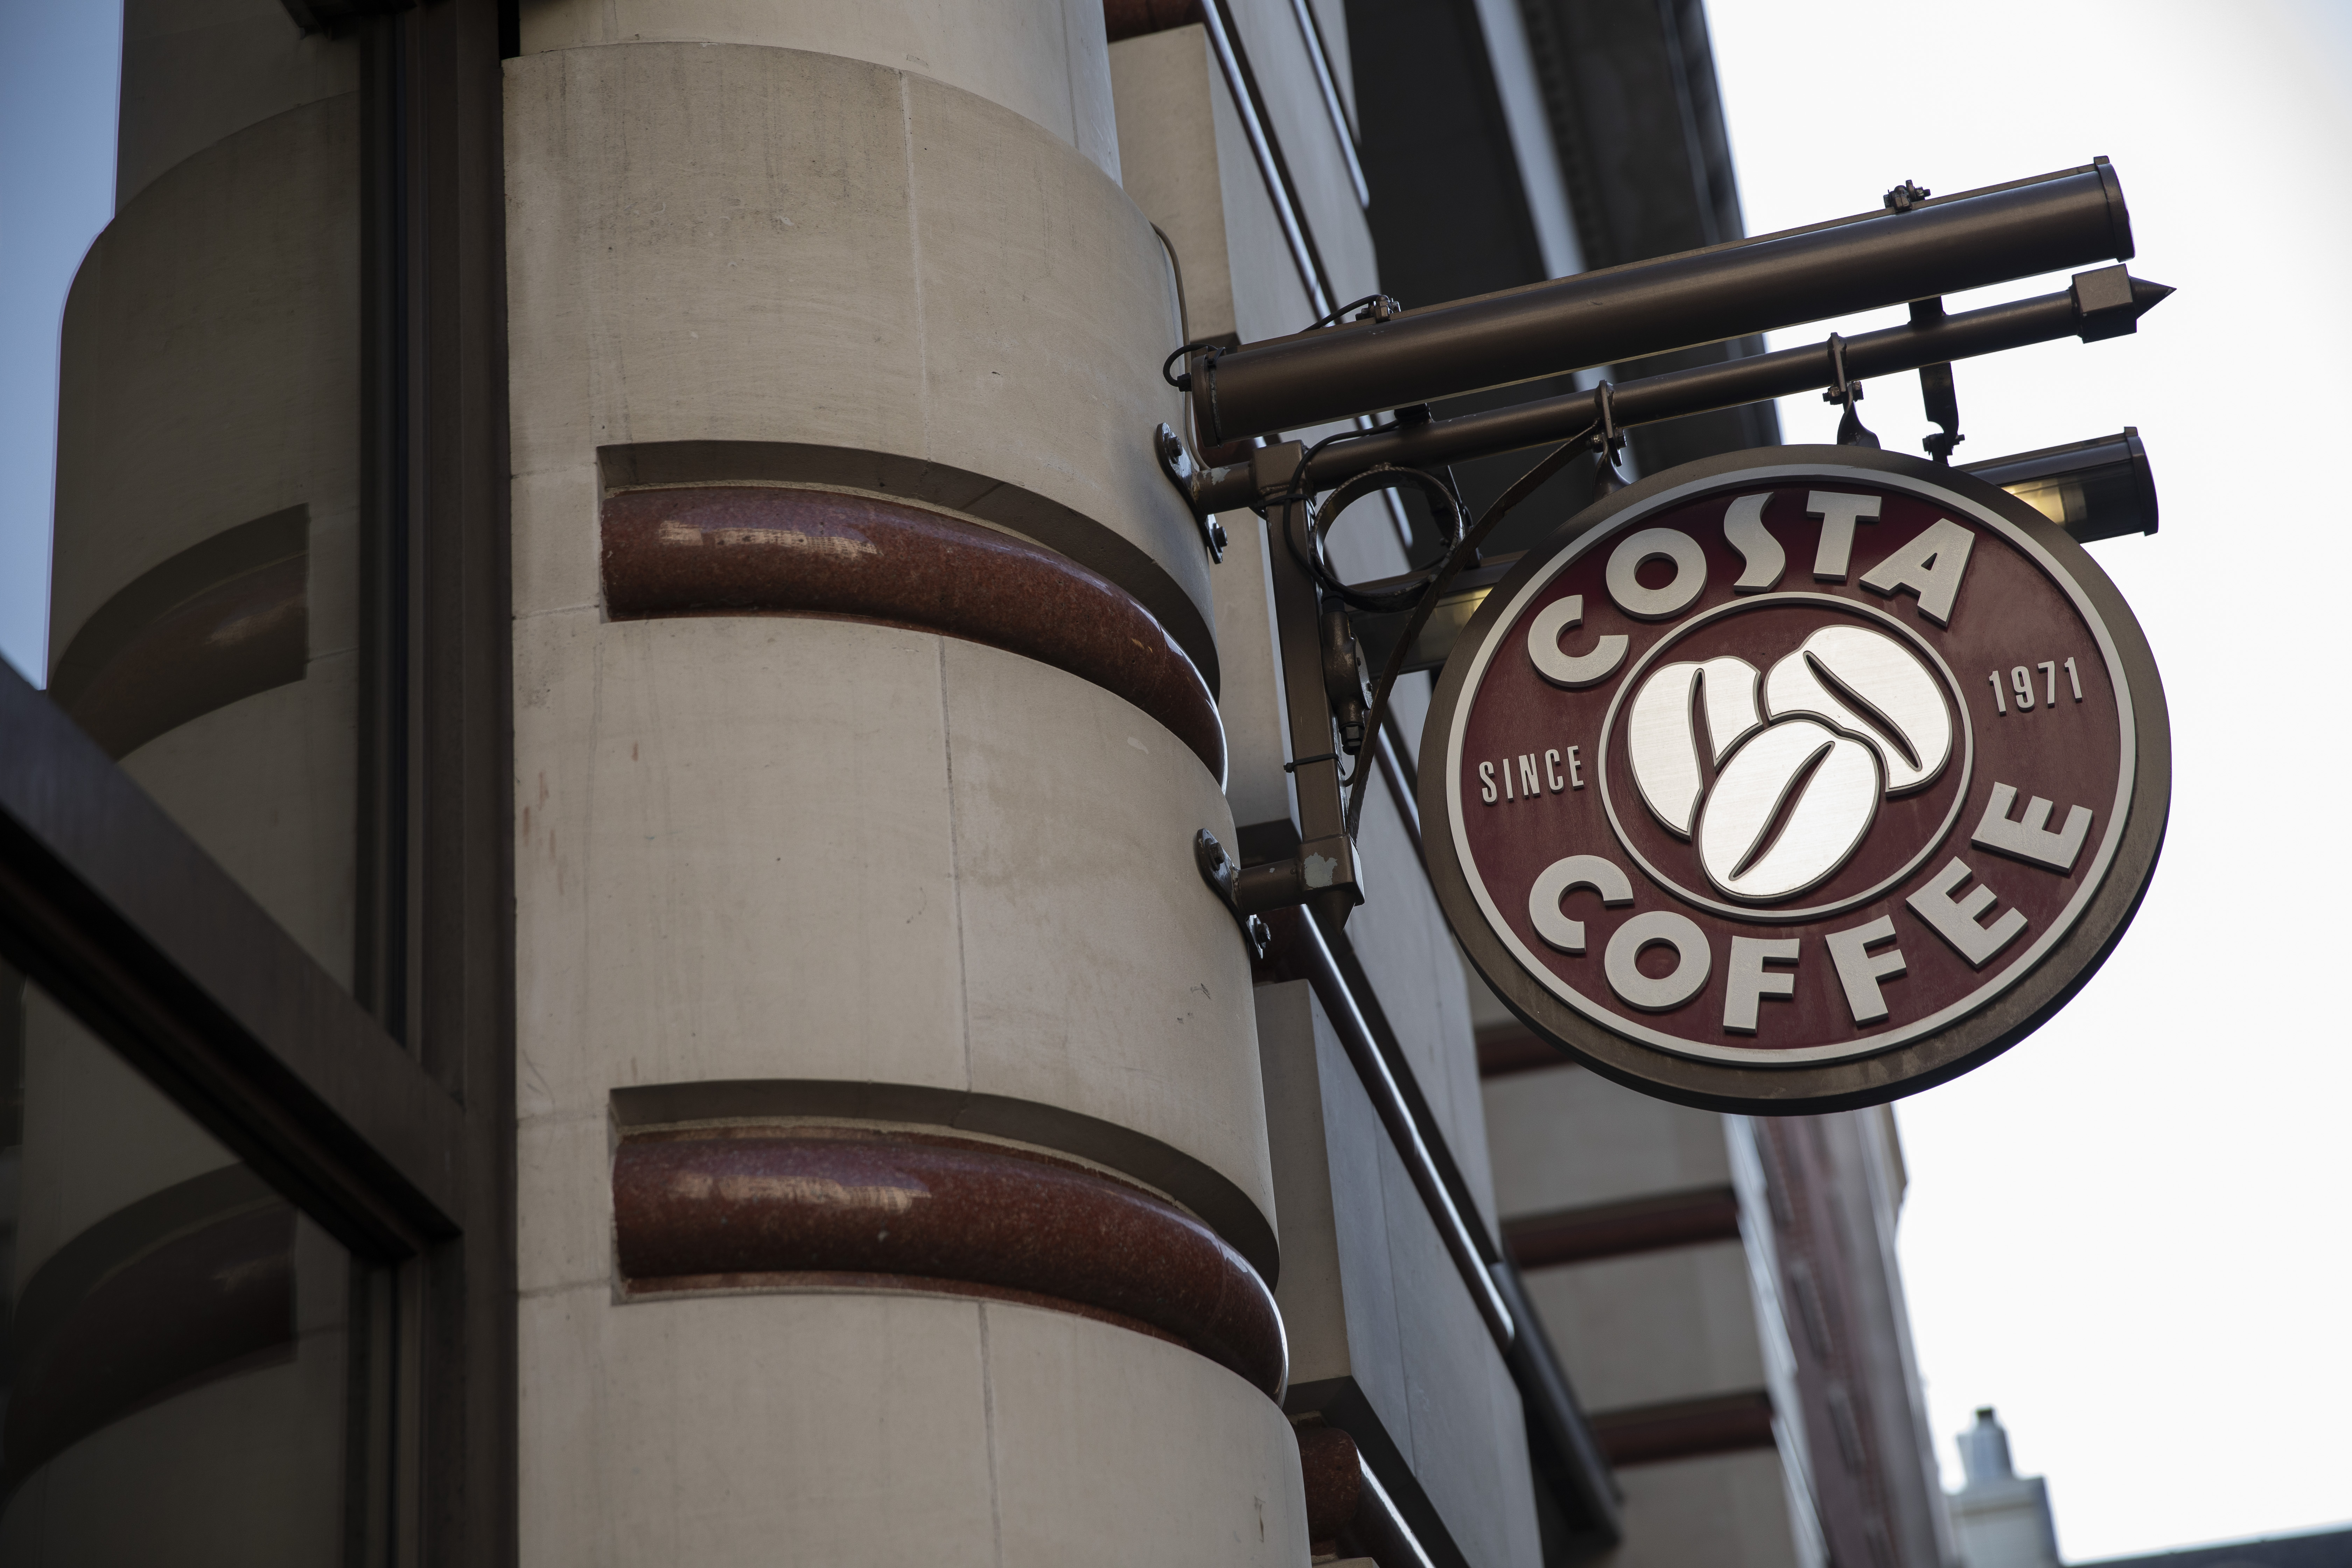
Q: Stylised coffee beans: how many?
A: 3